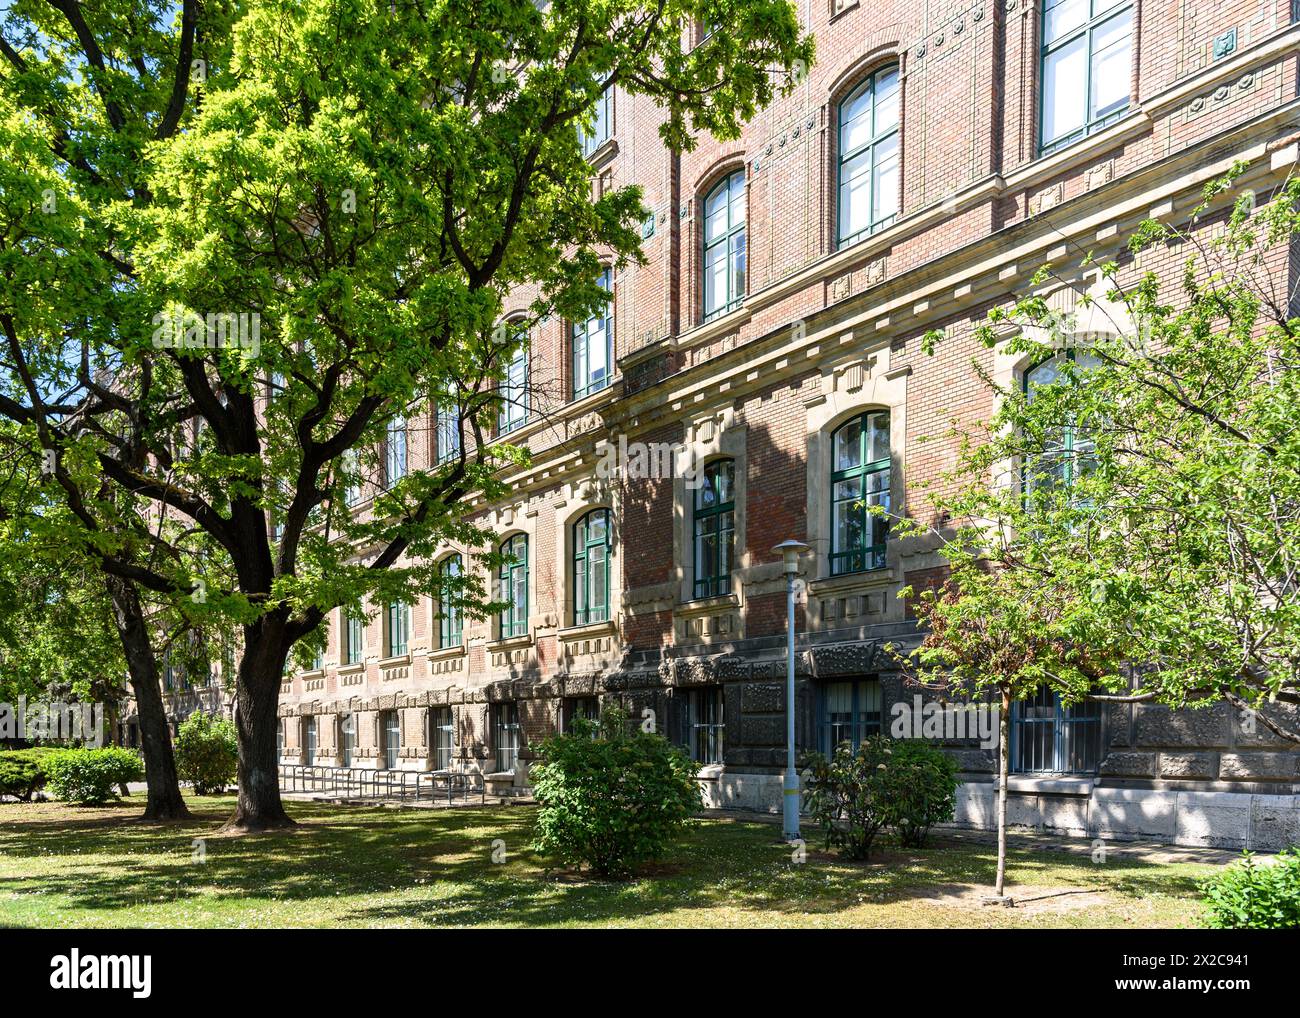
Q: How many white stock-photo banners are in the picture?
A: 0